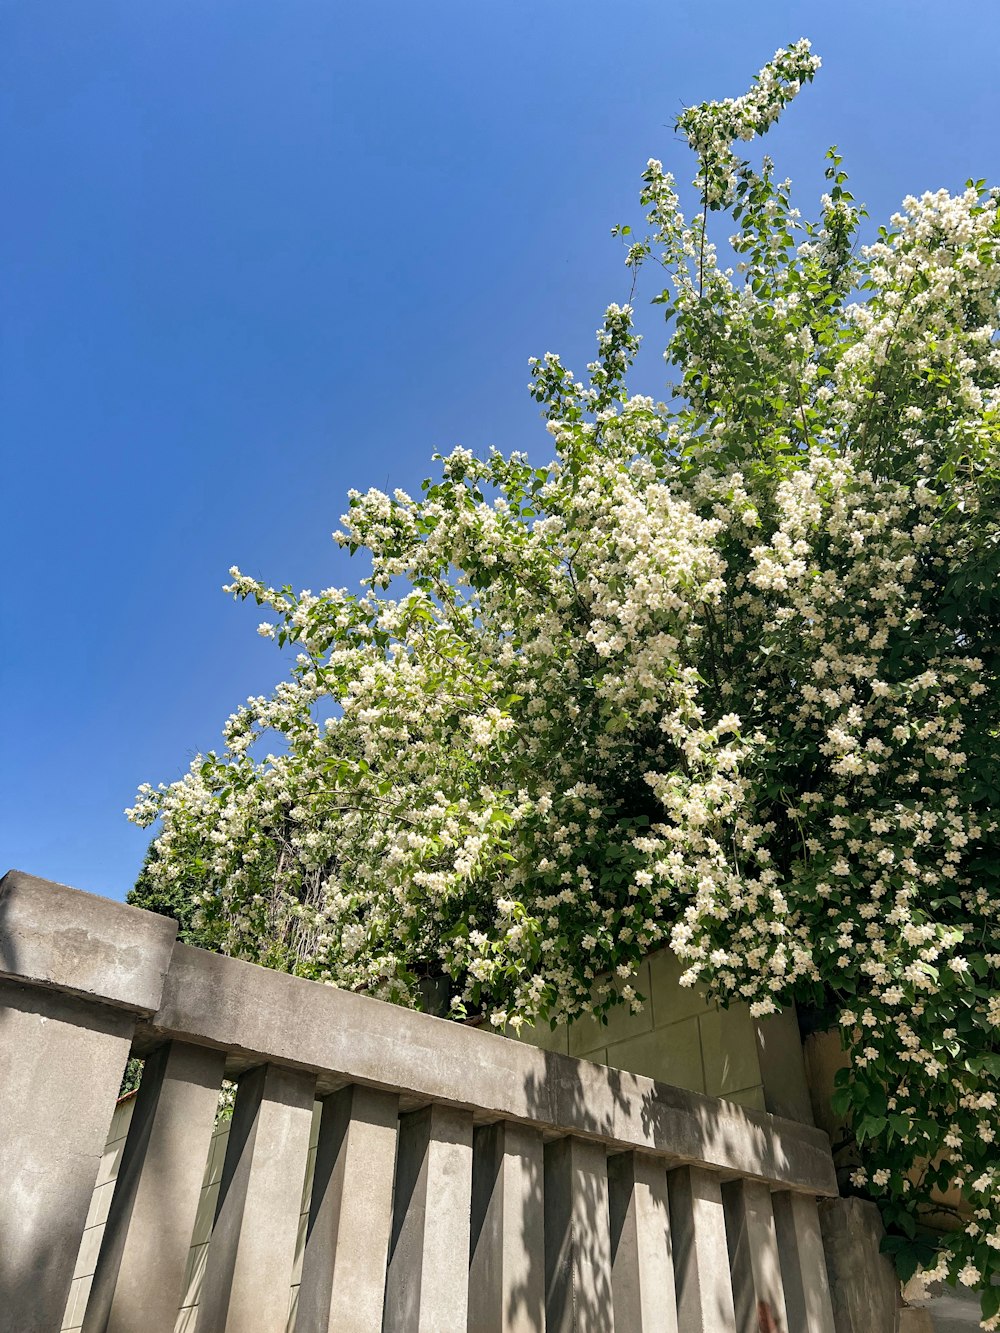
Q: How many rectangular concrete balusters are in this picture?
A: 10